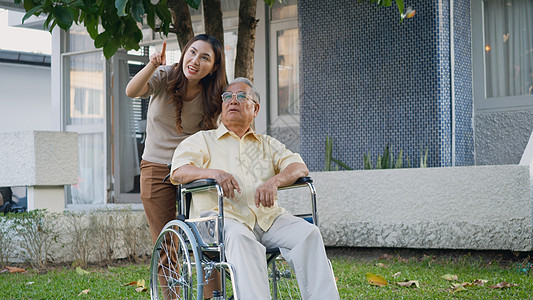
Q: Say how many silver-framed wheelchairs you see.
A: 1